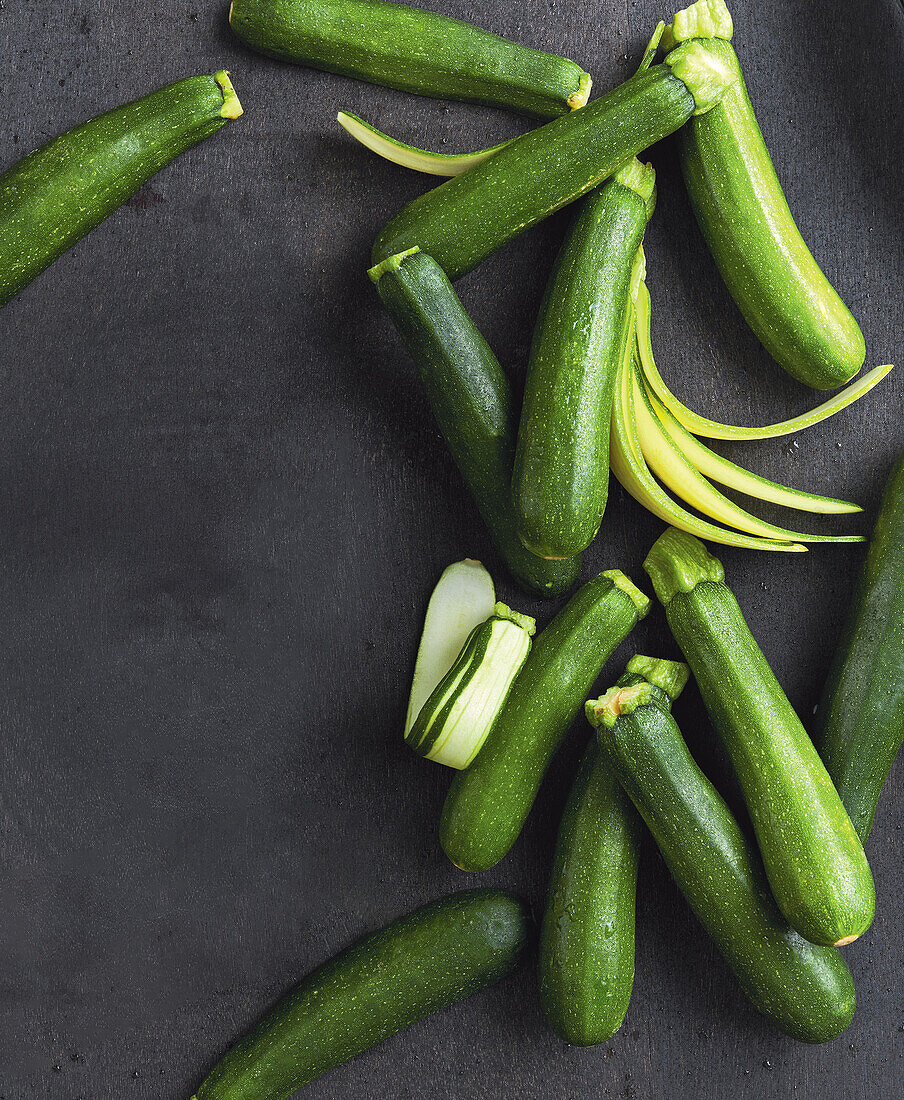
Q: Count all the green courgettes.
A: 12